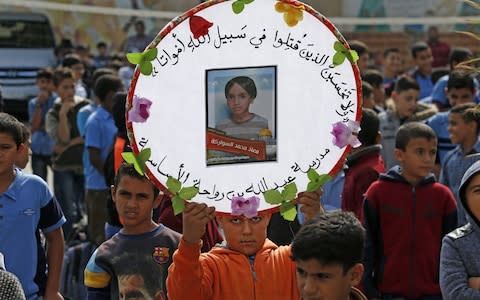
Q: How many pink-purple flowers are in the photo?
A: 3